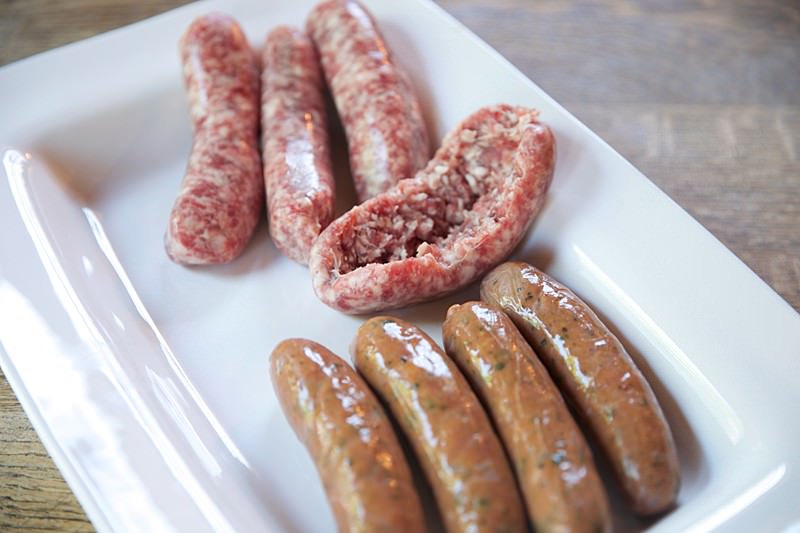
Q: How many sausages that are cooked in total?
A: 4